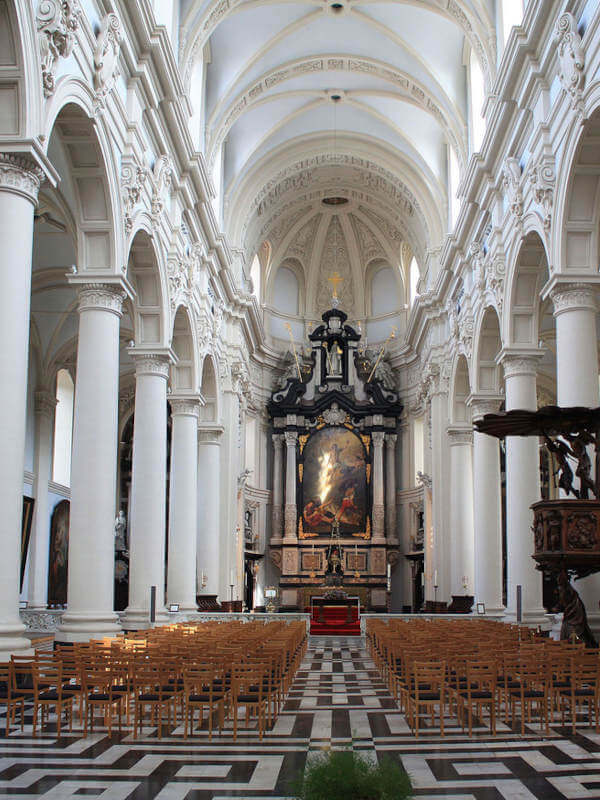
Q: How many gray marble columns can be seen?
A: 4